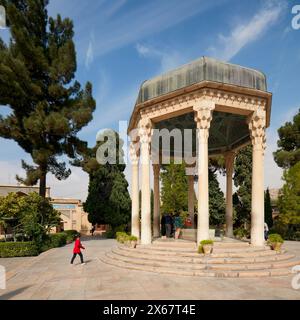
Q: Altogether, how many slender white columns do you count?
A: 7